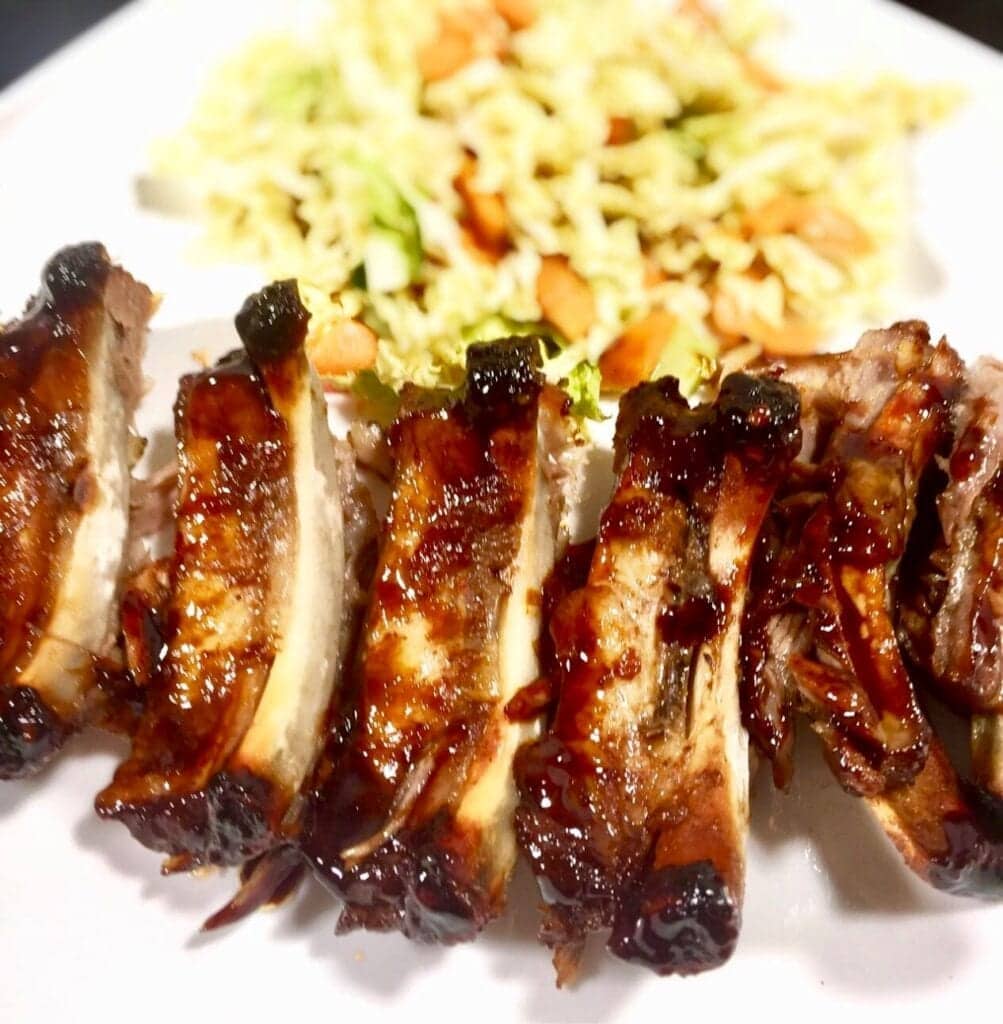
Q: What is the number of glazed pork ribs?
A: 6